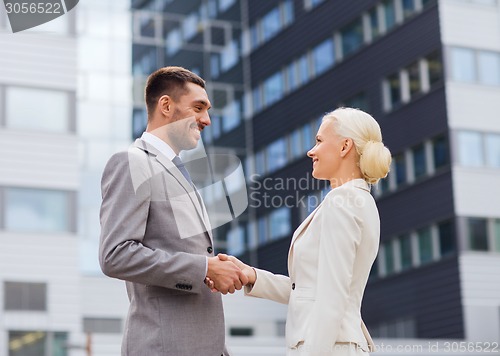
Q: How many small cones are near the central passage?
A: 0